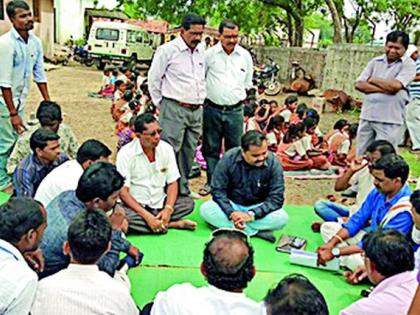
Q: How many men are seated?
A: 14